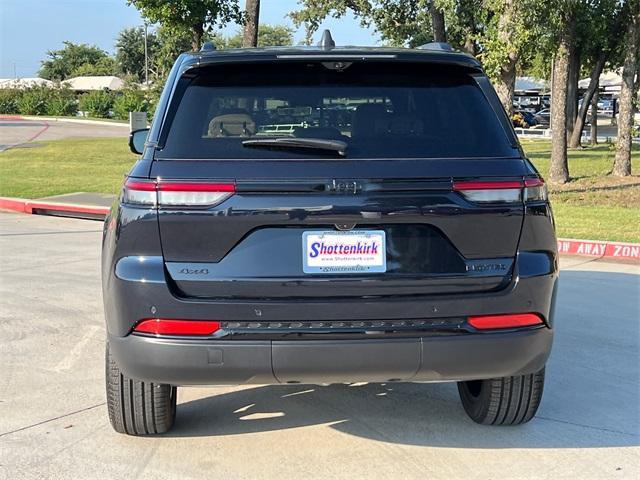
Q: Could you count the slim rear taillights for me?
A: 2